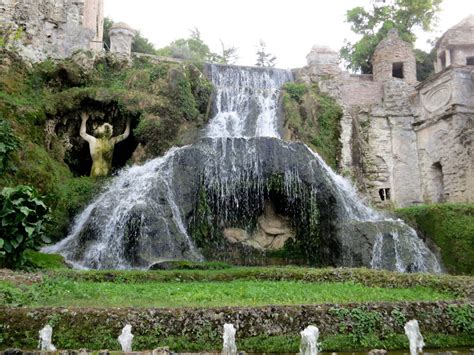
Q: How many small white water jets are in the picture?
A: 5